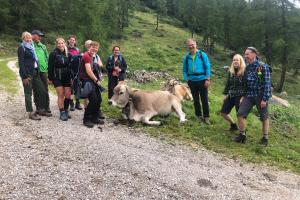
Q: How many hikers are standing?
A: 10